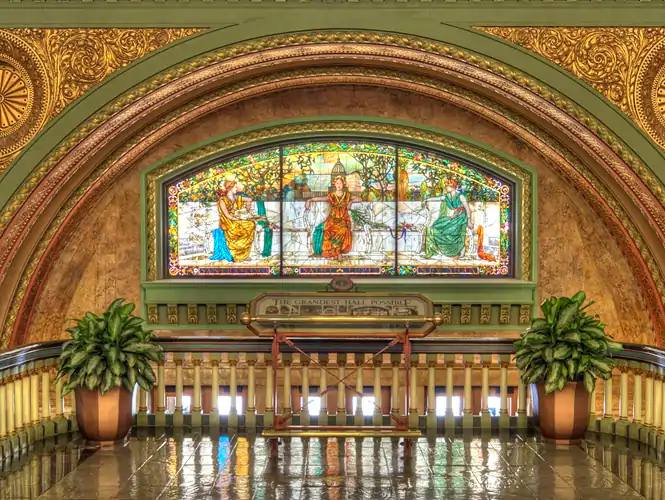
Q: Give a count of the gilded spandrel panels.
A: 2